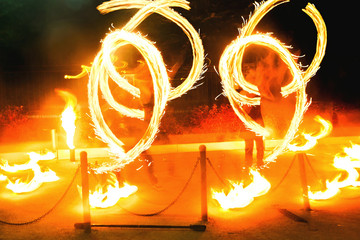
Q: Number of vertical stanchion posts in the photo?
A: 3